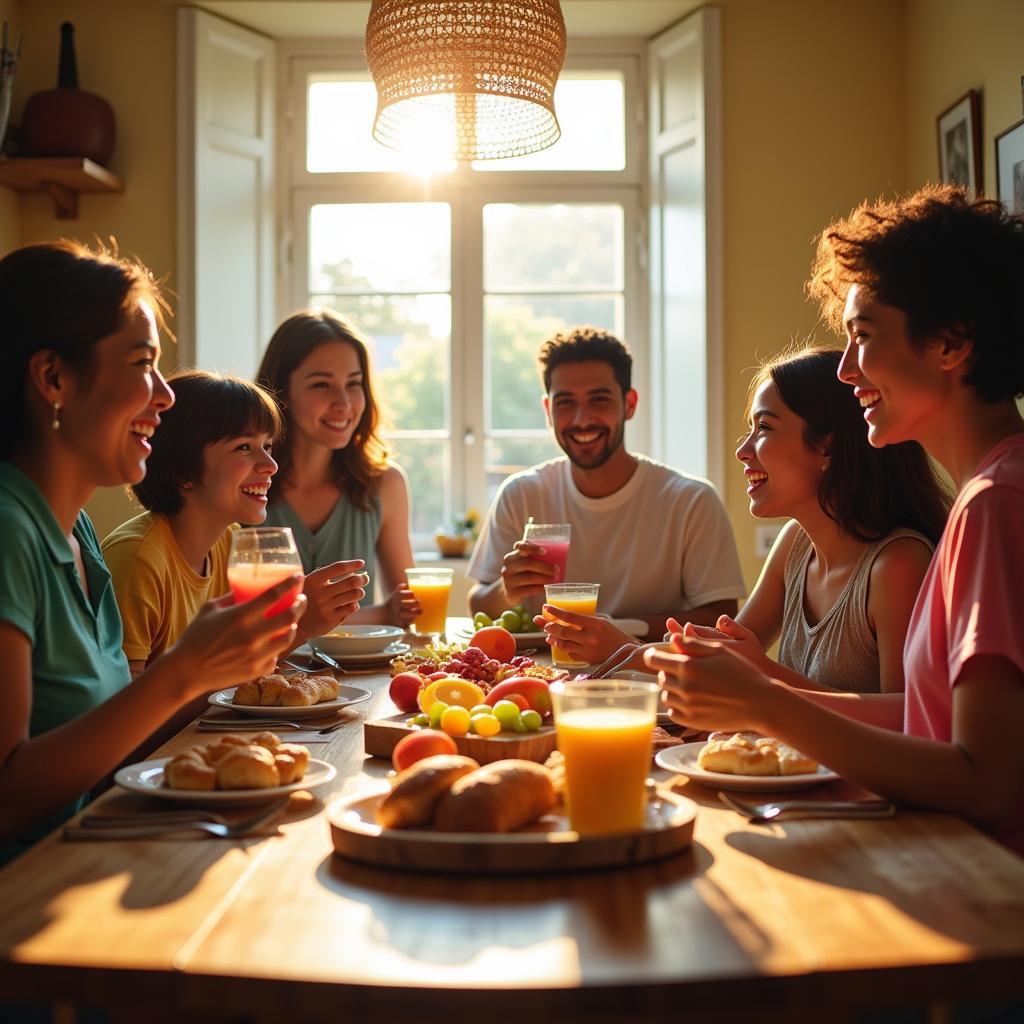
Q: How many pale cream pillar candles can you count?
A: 0